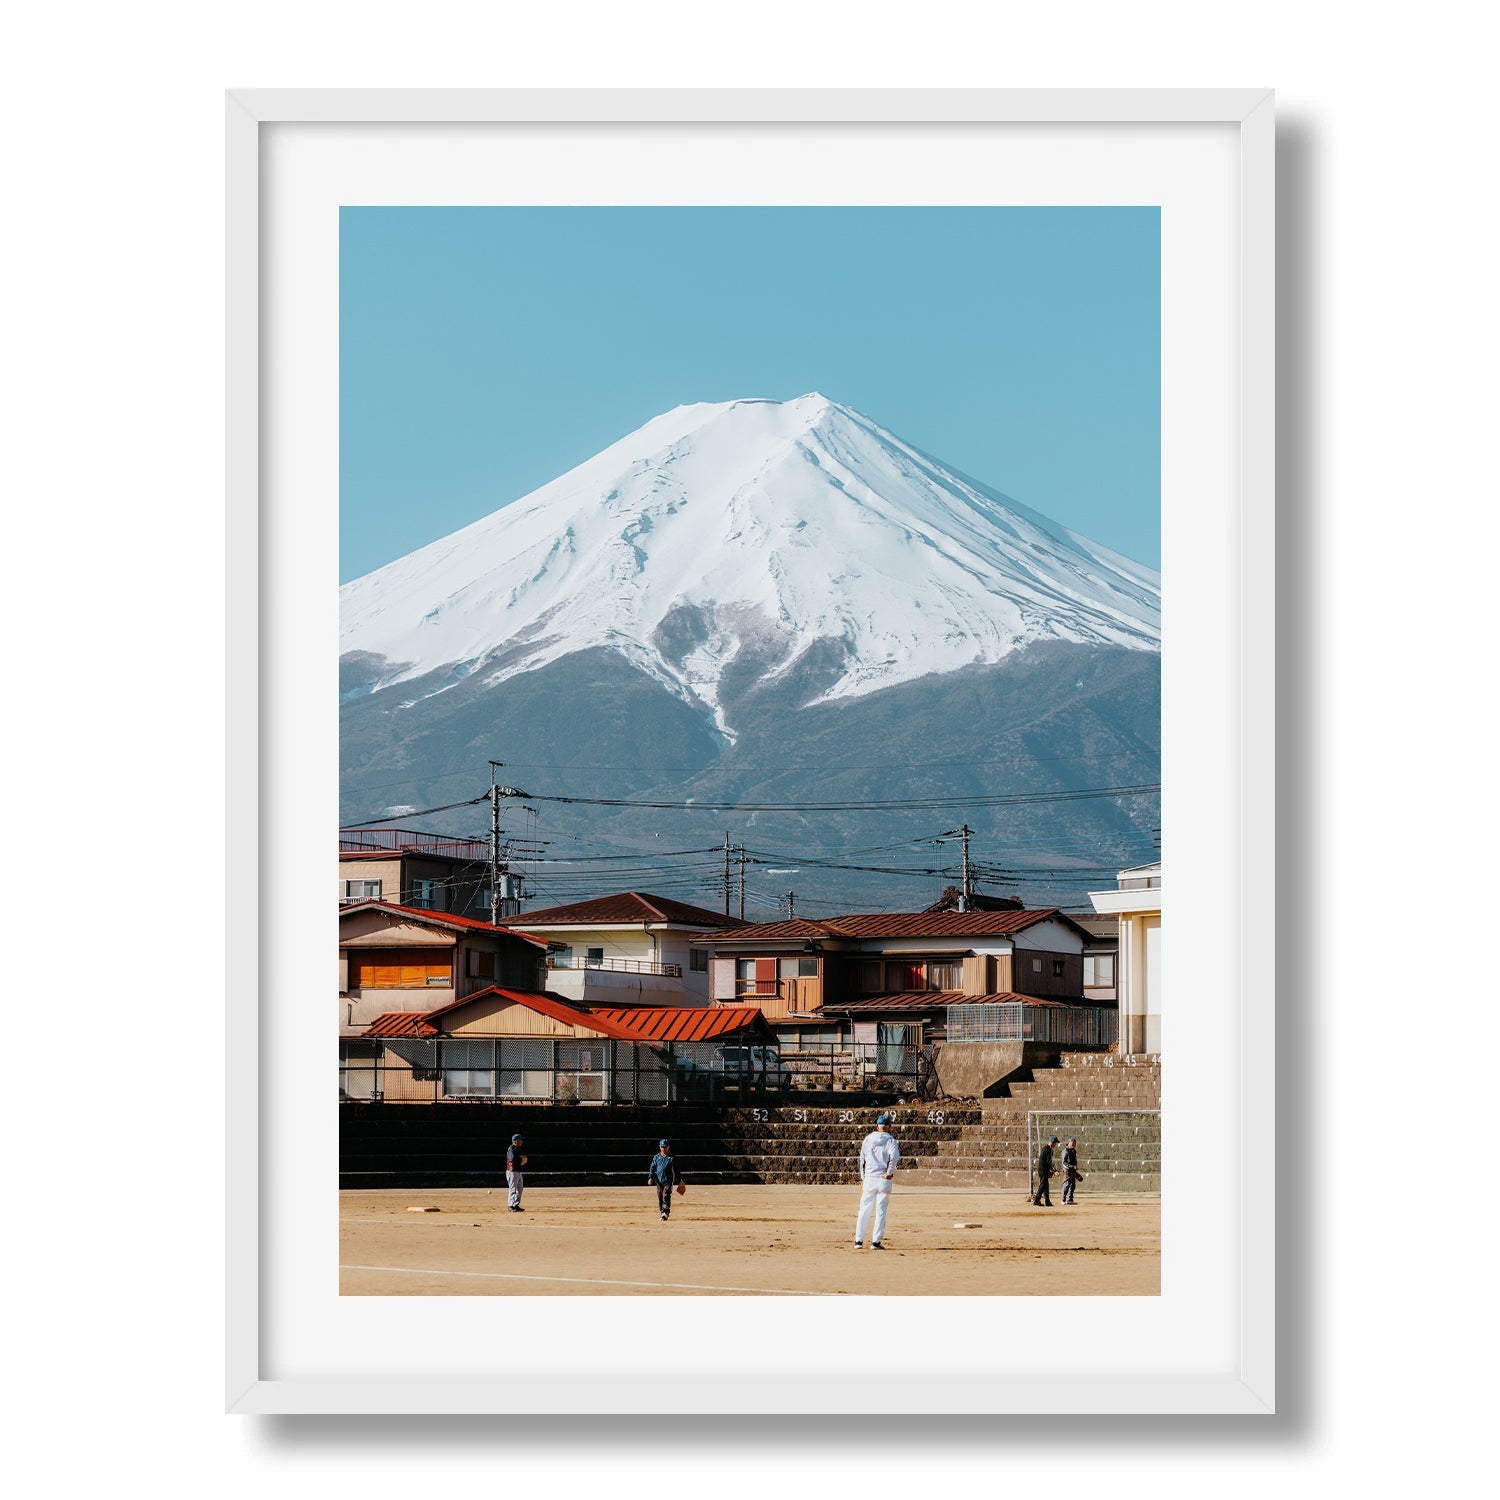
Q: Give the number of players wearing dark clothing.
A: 4